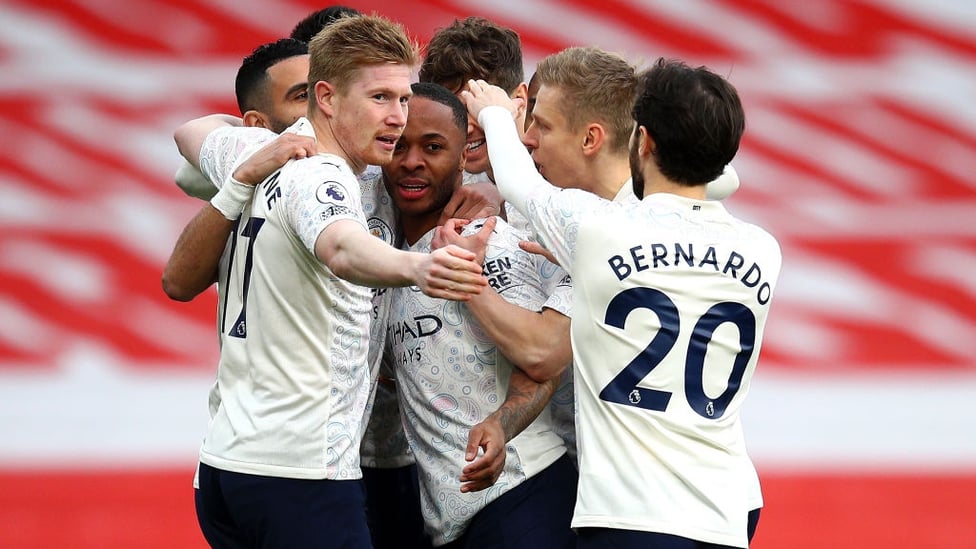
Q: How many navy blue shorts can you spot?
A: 4